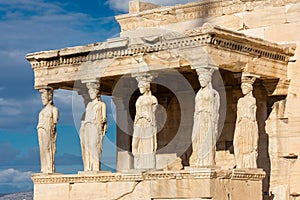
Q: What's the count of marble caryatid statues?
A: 5